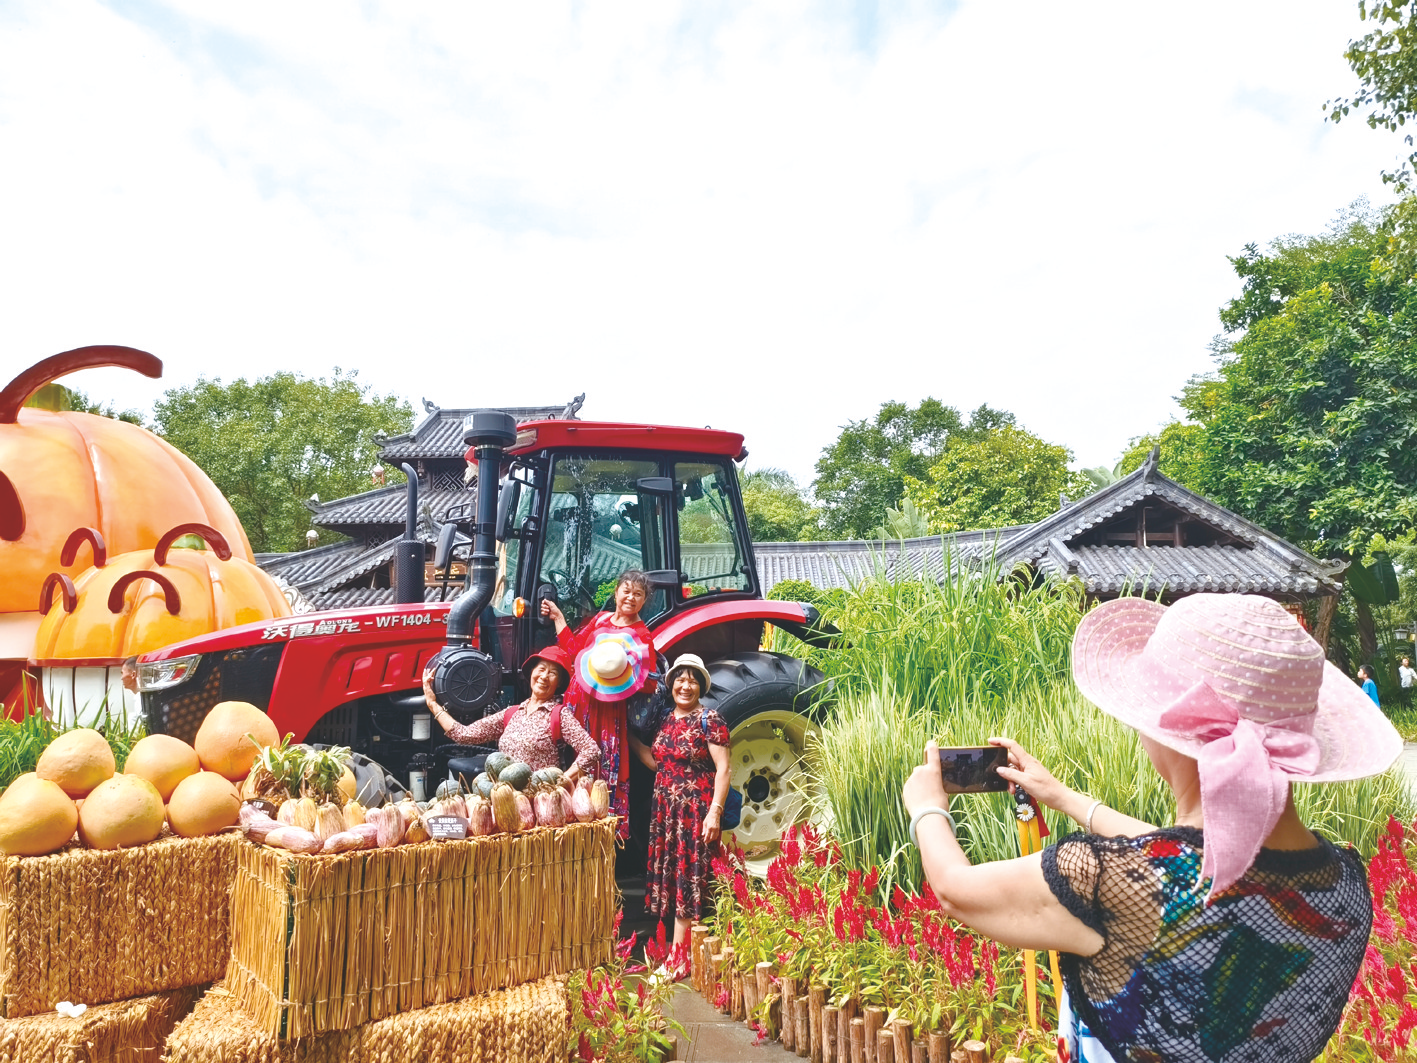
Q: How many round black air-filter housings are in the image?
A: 1